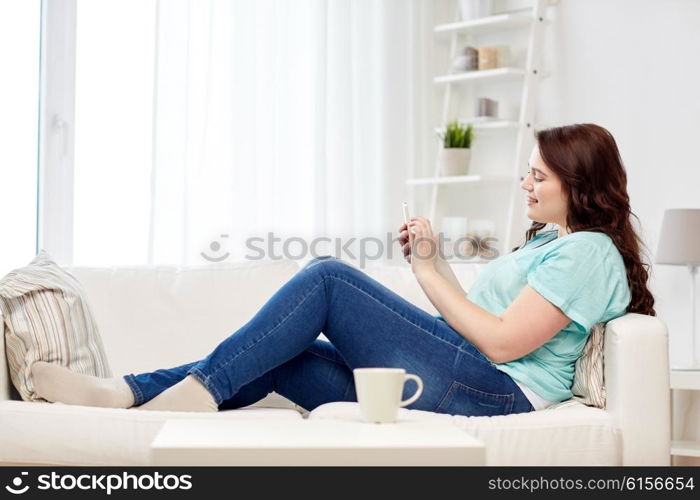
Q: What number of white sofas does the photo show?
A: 1